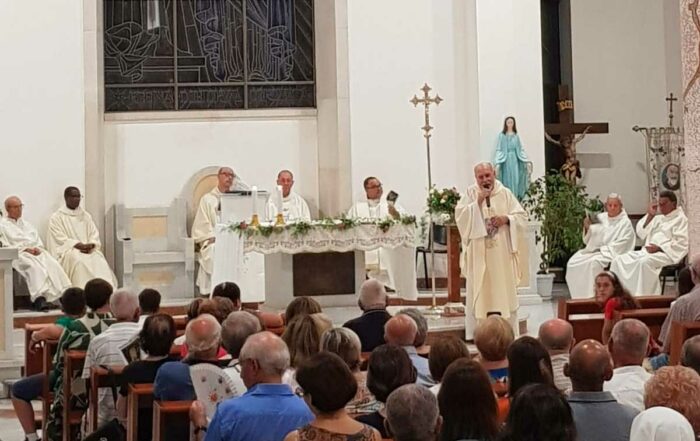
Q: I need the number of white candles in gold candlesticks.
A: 2